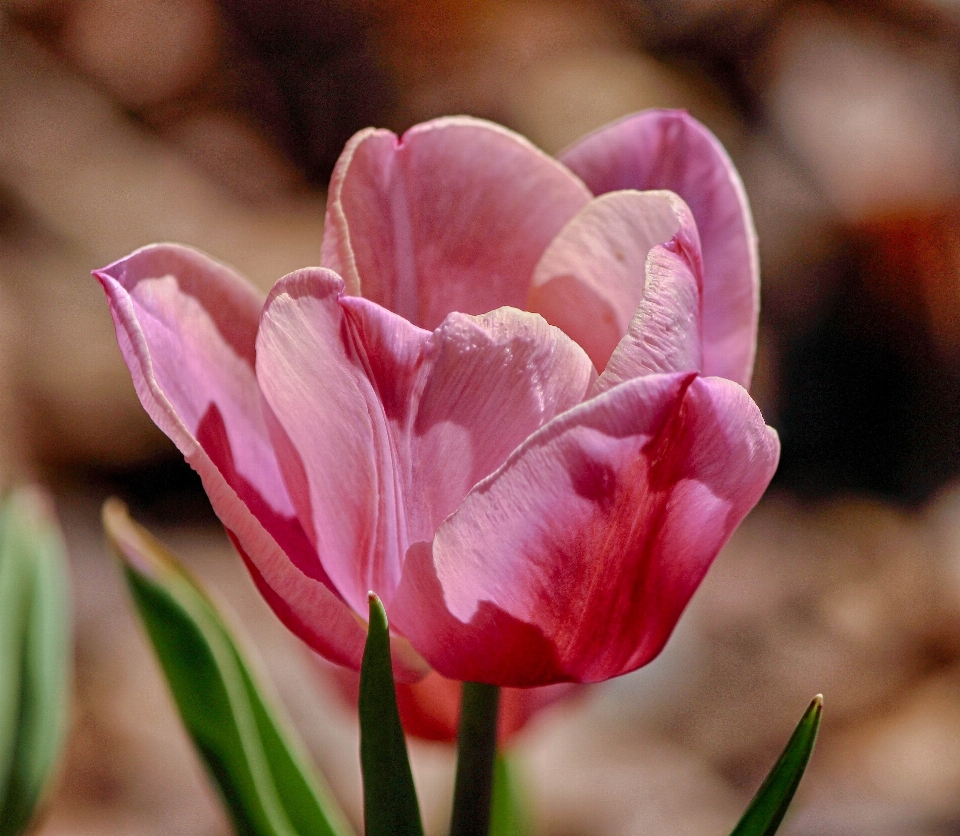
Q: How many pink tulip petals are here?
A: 6